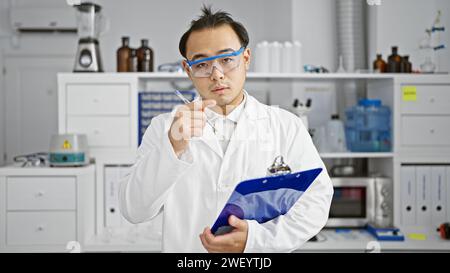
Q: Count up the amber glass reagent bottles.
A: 6